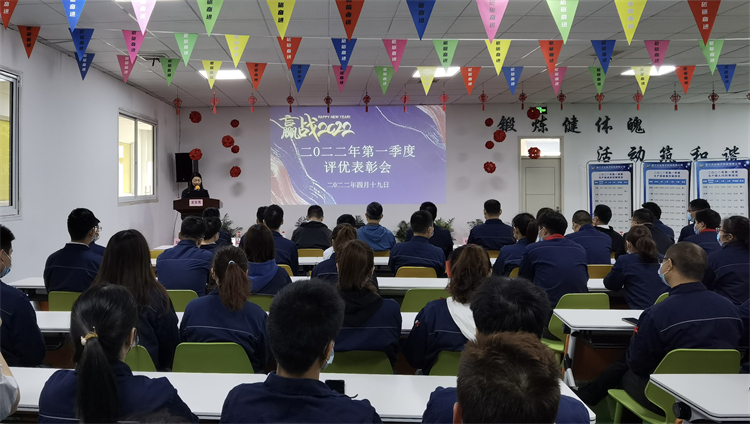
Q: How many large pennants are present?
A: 11